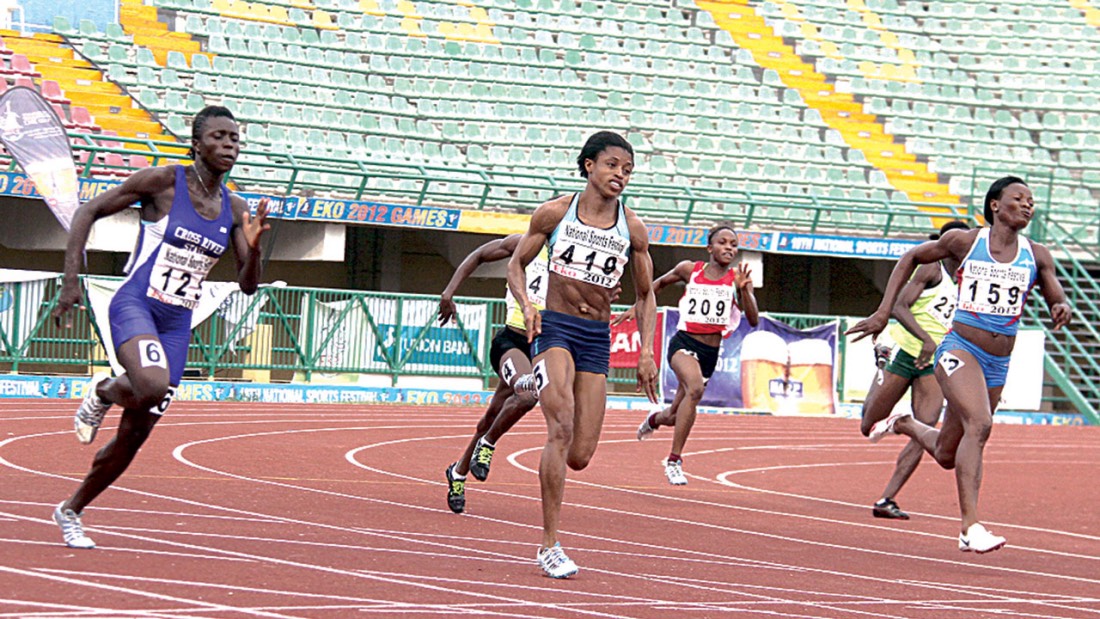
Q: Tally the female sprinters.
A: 6